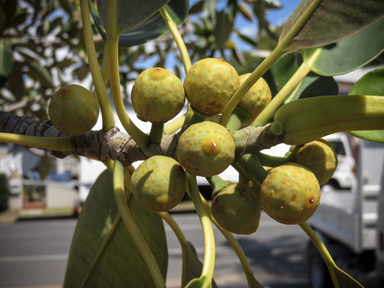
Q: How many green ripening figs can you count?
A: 9